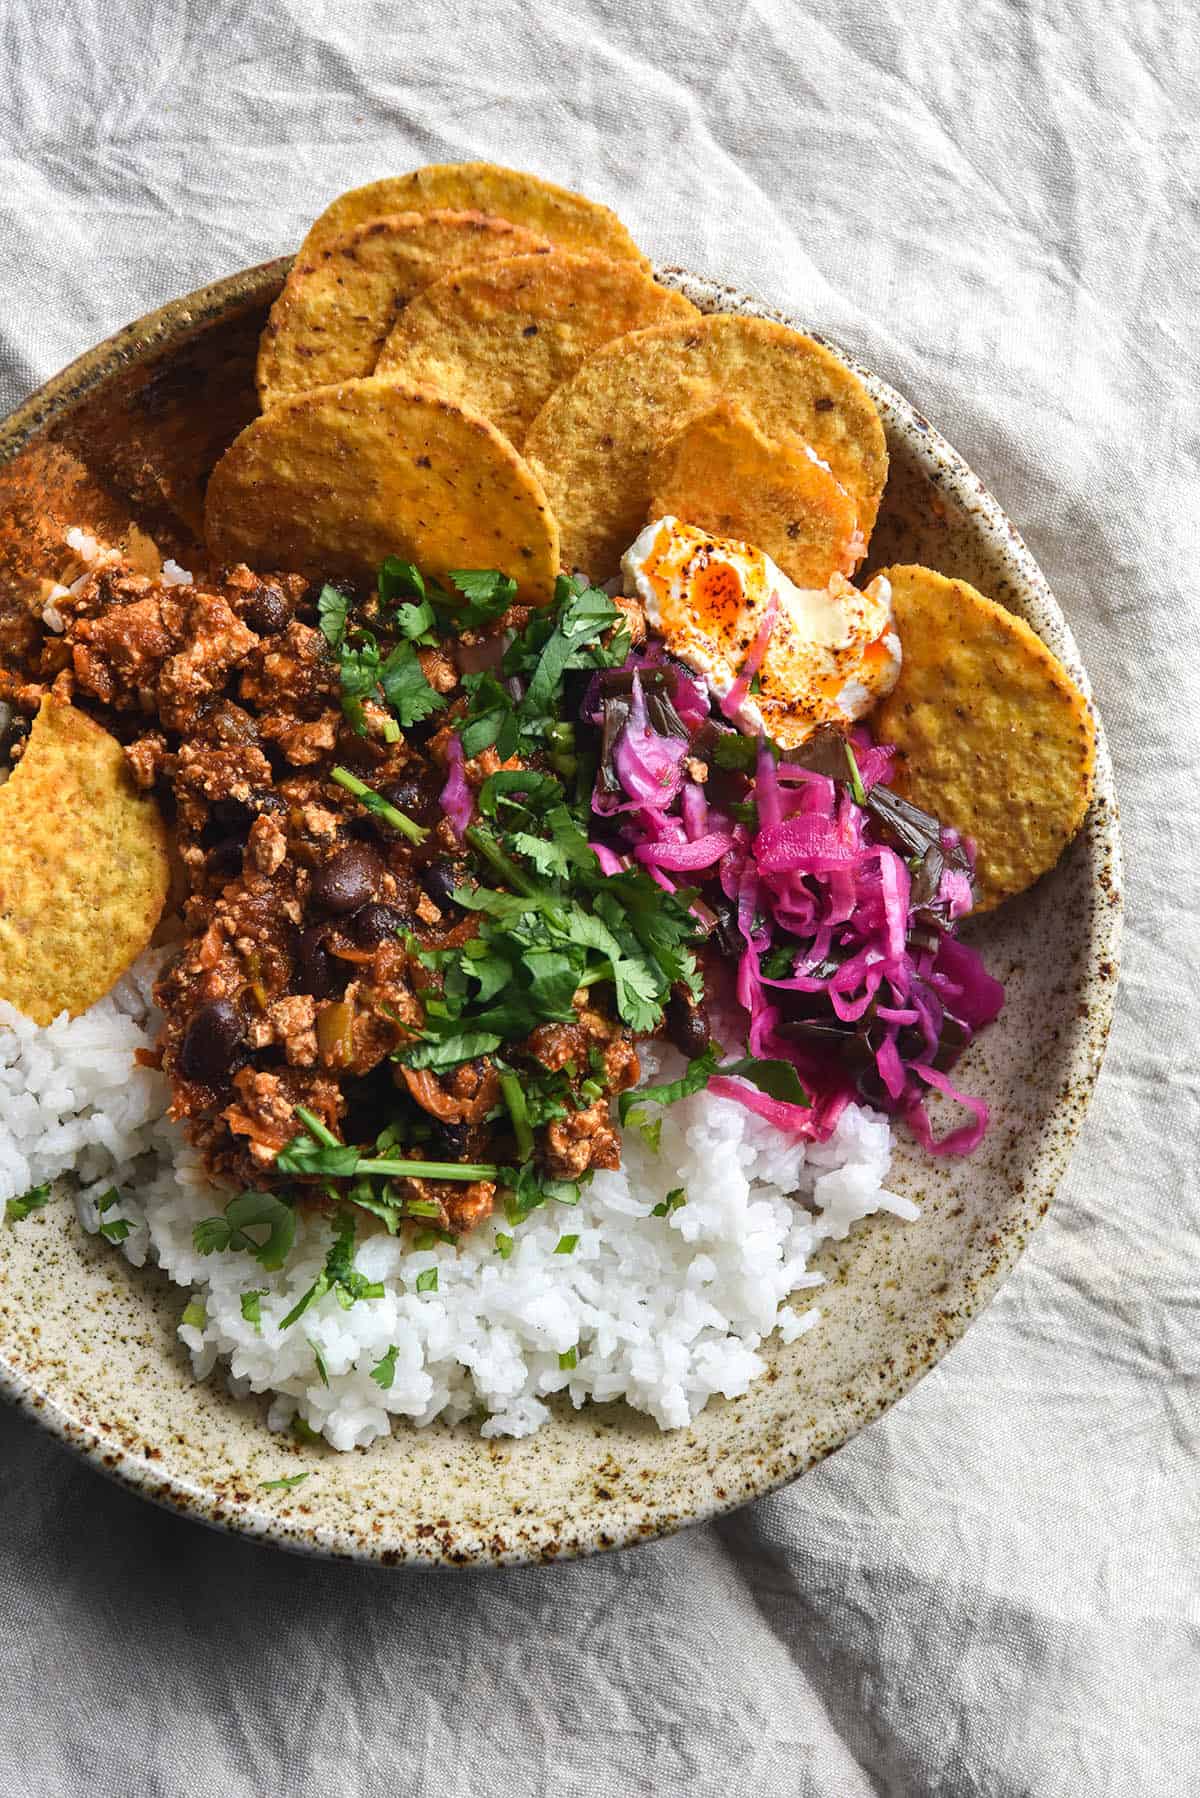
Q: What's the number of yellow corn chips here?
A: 8